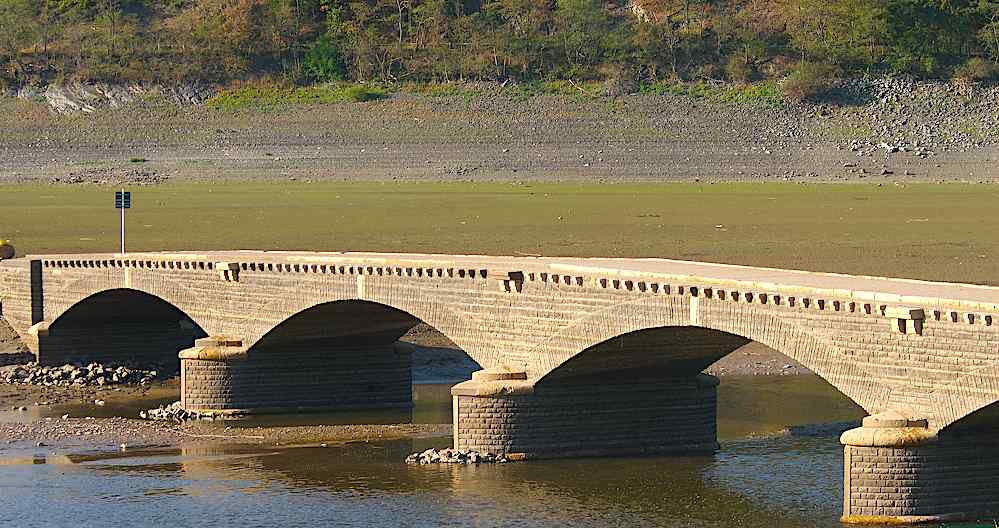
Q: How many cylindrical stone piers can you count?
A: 3